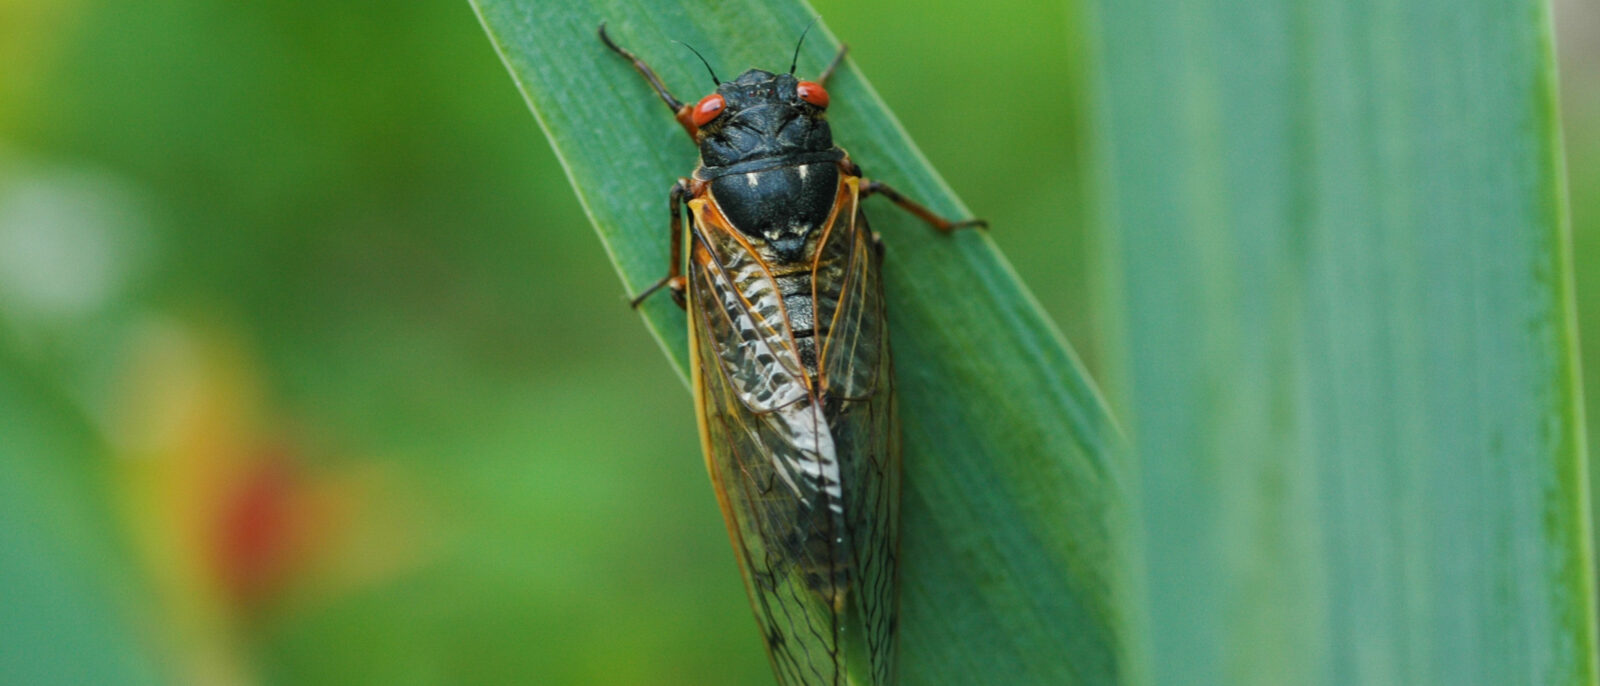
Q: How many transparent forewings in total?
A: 2